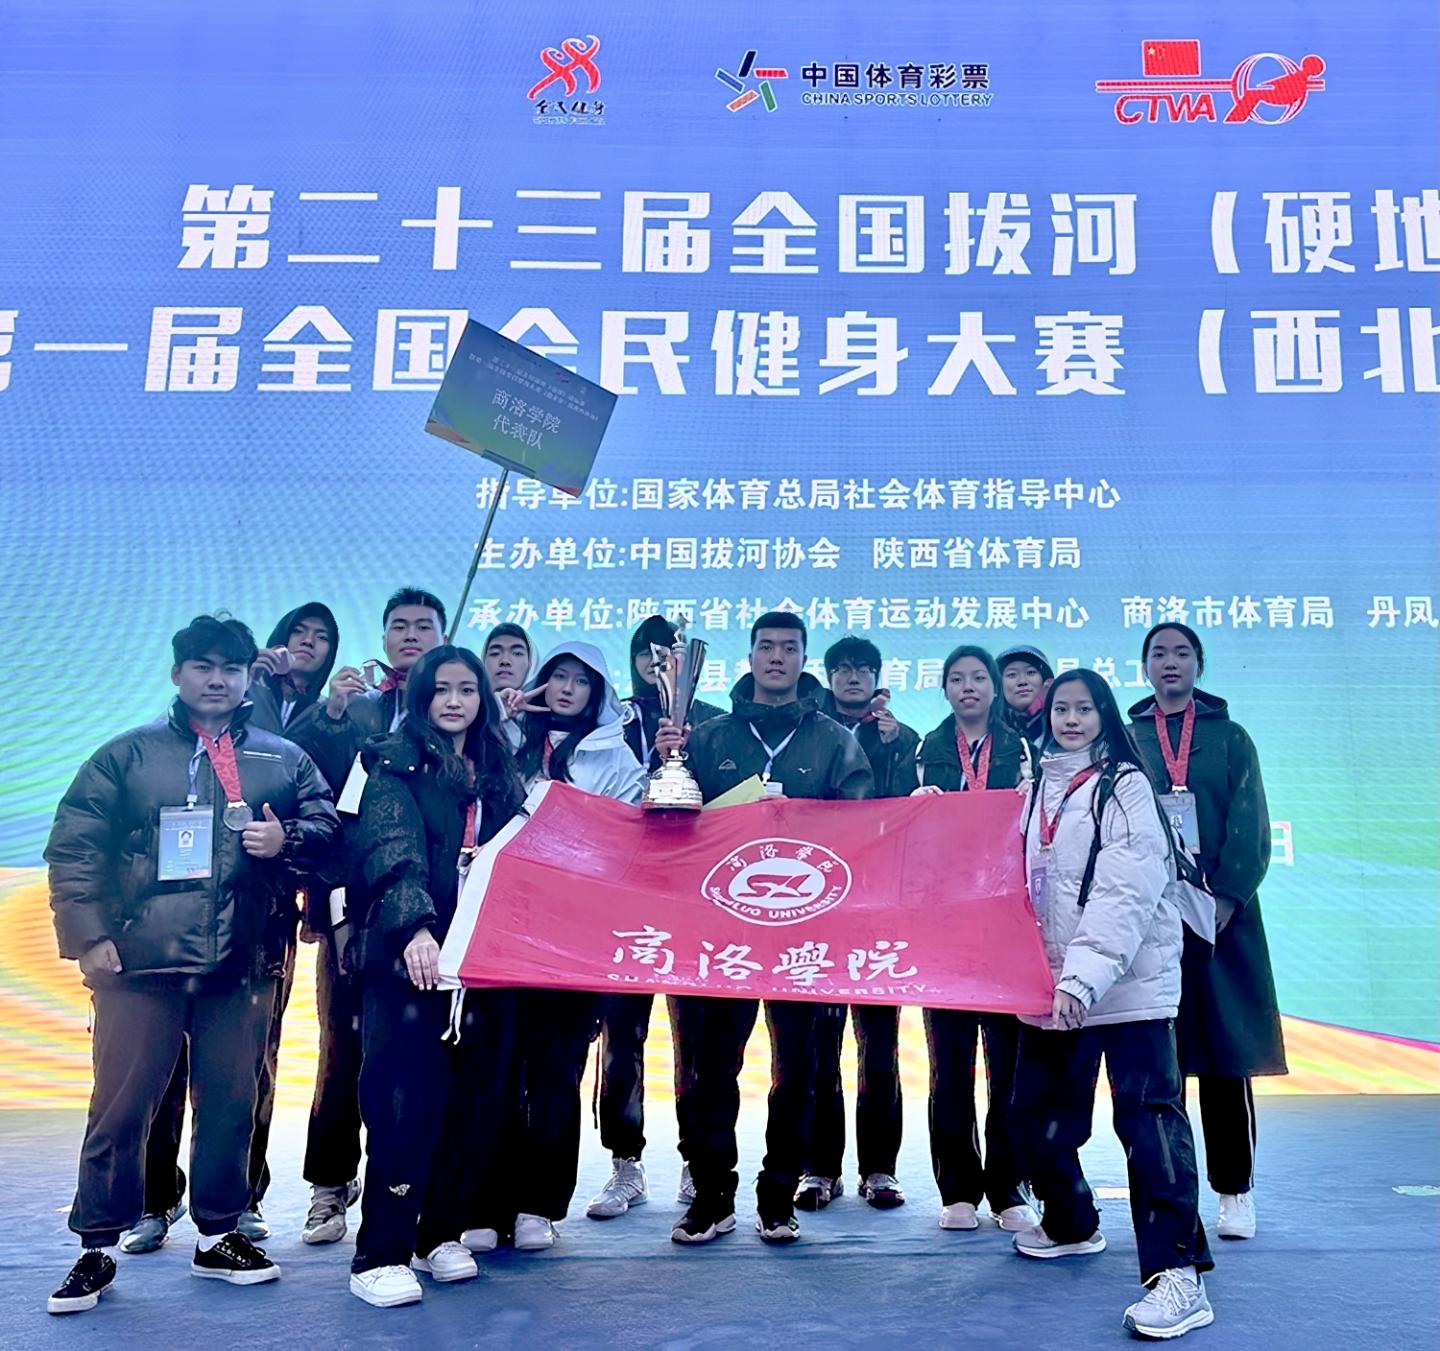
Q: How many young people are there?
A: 13